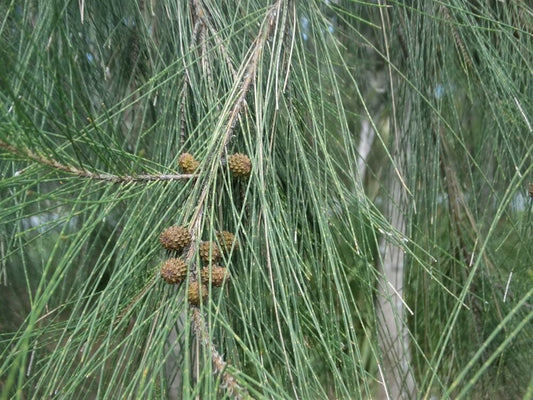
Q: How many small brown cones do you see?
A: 8